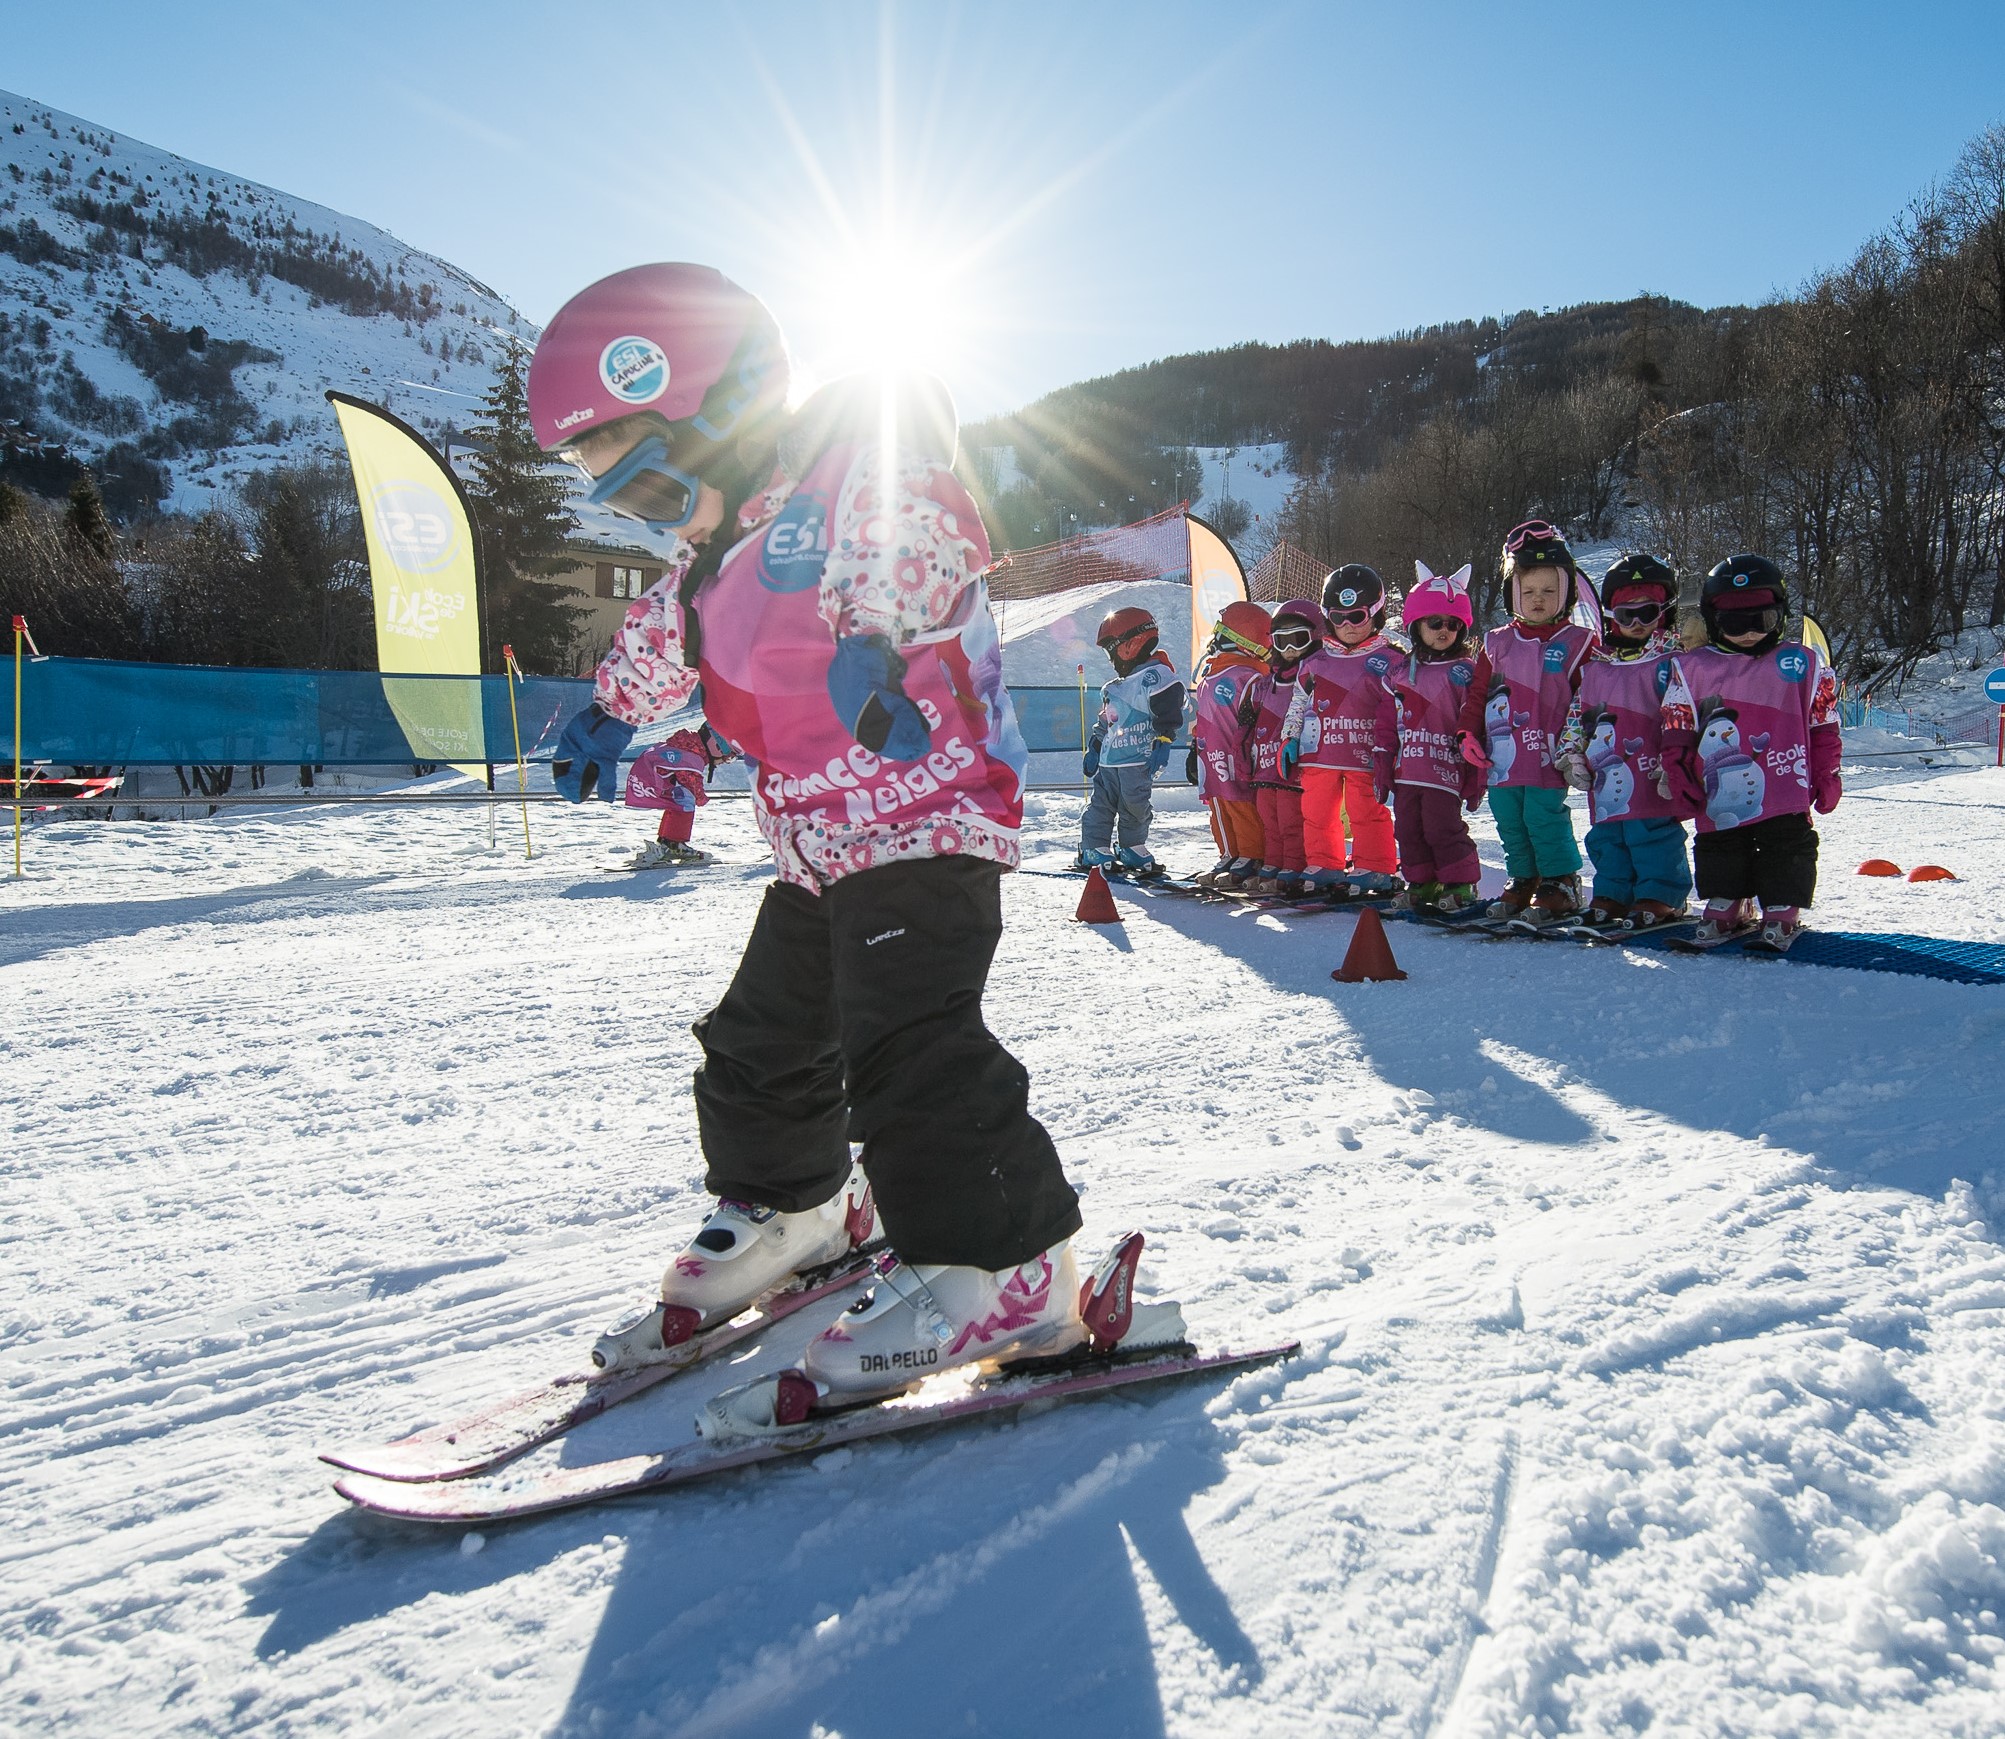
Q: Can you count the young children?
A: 10